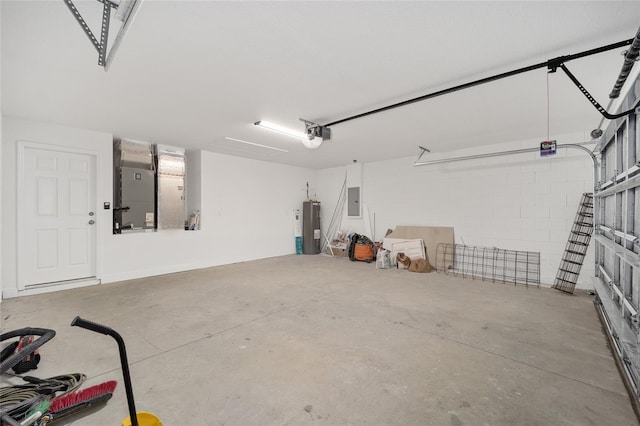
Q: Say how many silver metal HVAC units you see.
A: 2